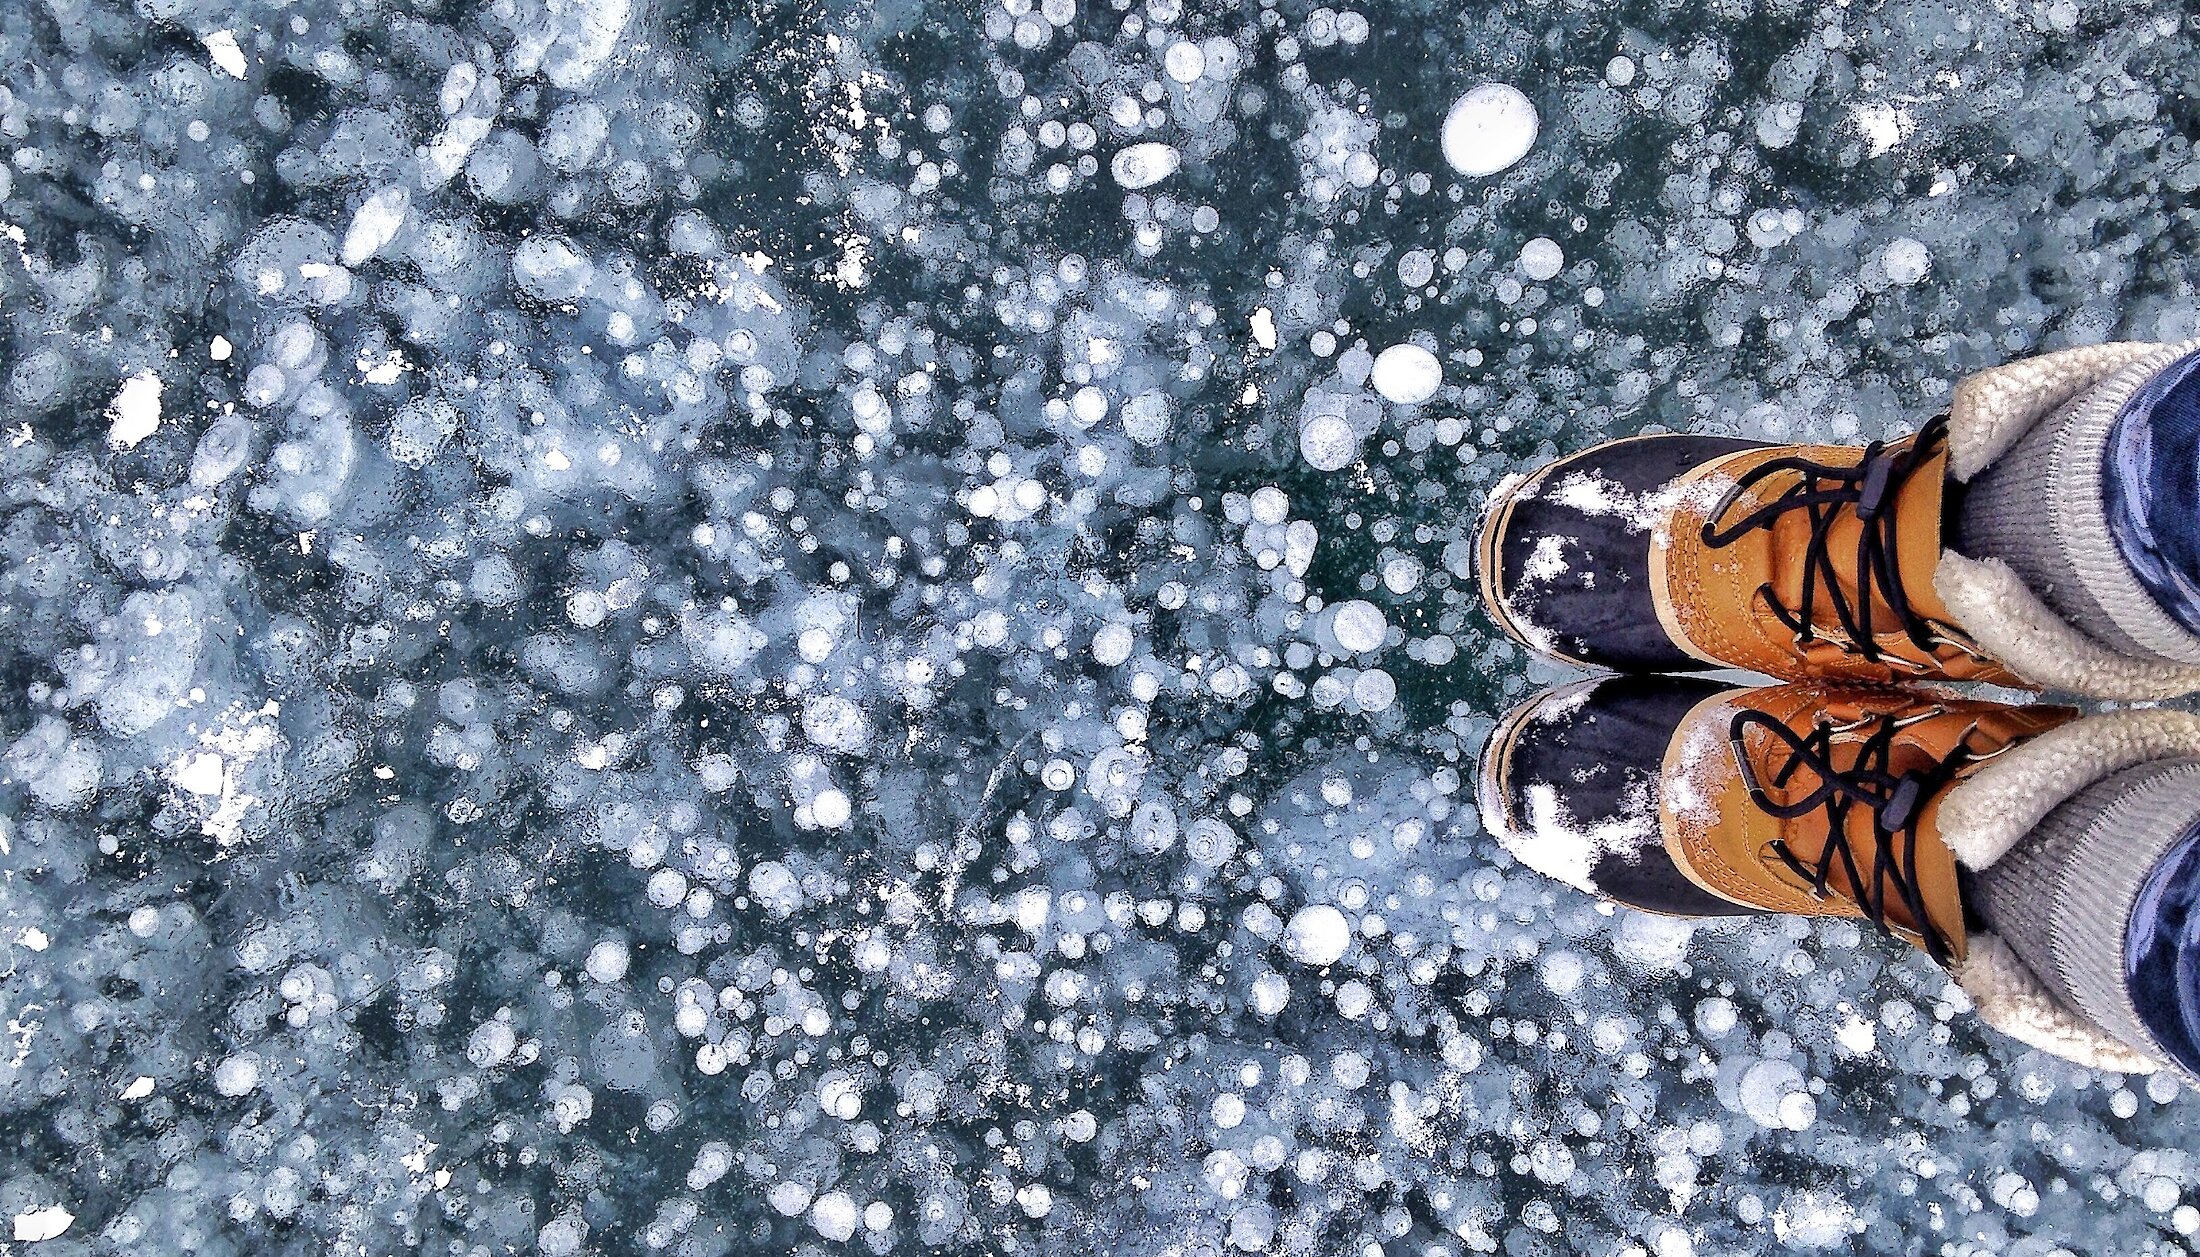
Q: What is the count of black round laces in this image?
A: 2